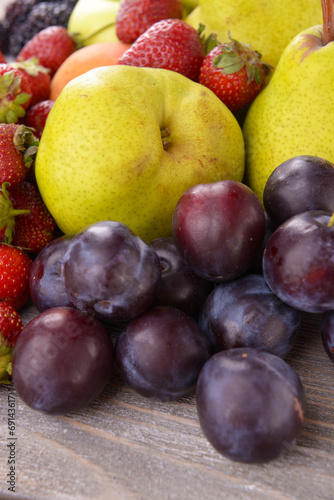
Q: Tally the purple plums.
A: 11